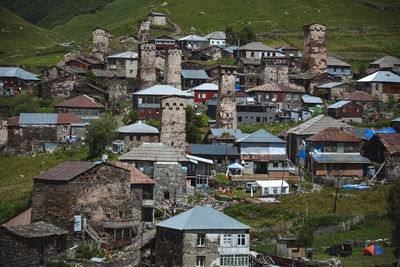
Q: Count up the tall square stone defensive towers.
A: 8